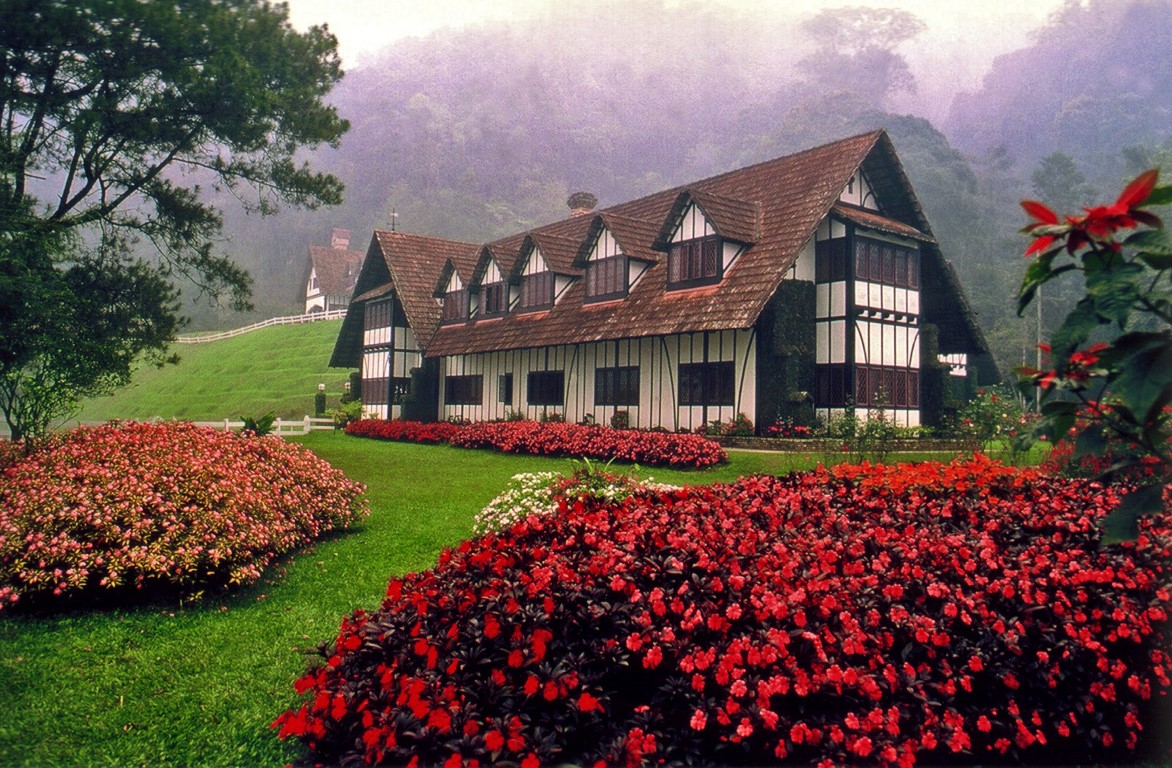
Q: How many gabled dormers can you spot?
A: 5